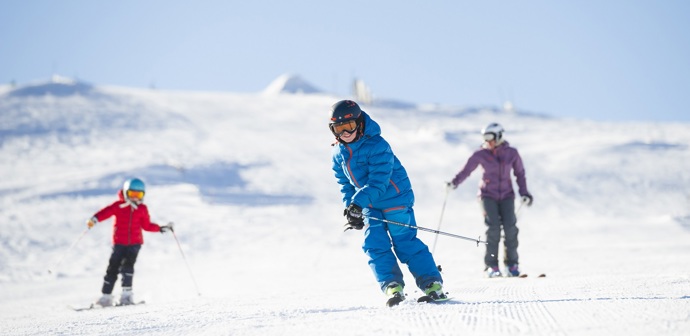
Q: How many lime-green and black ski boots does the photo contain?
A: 2